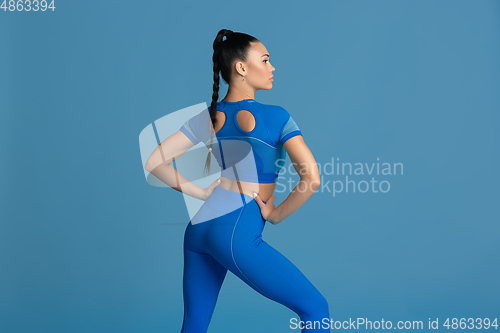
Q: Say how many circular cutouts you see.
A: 2